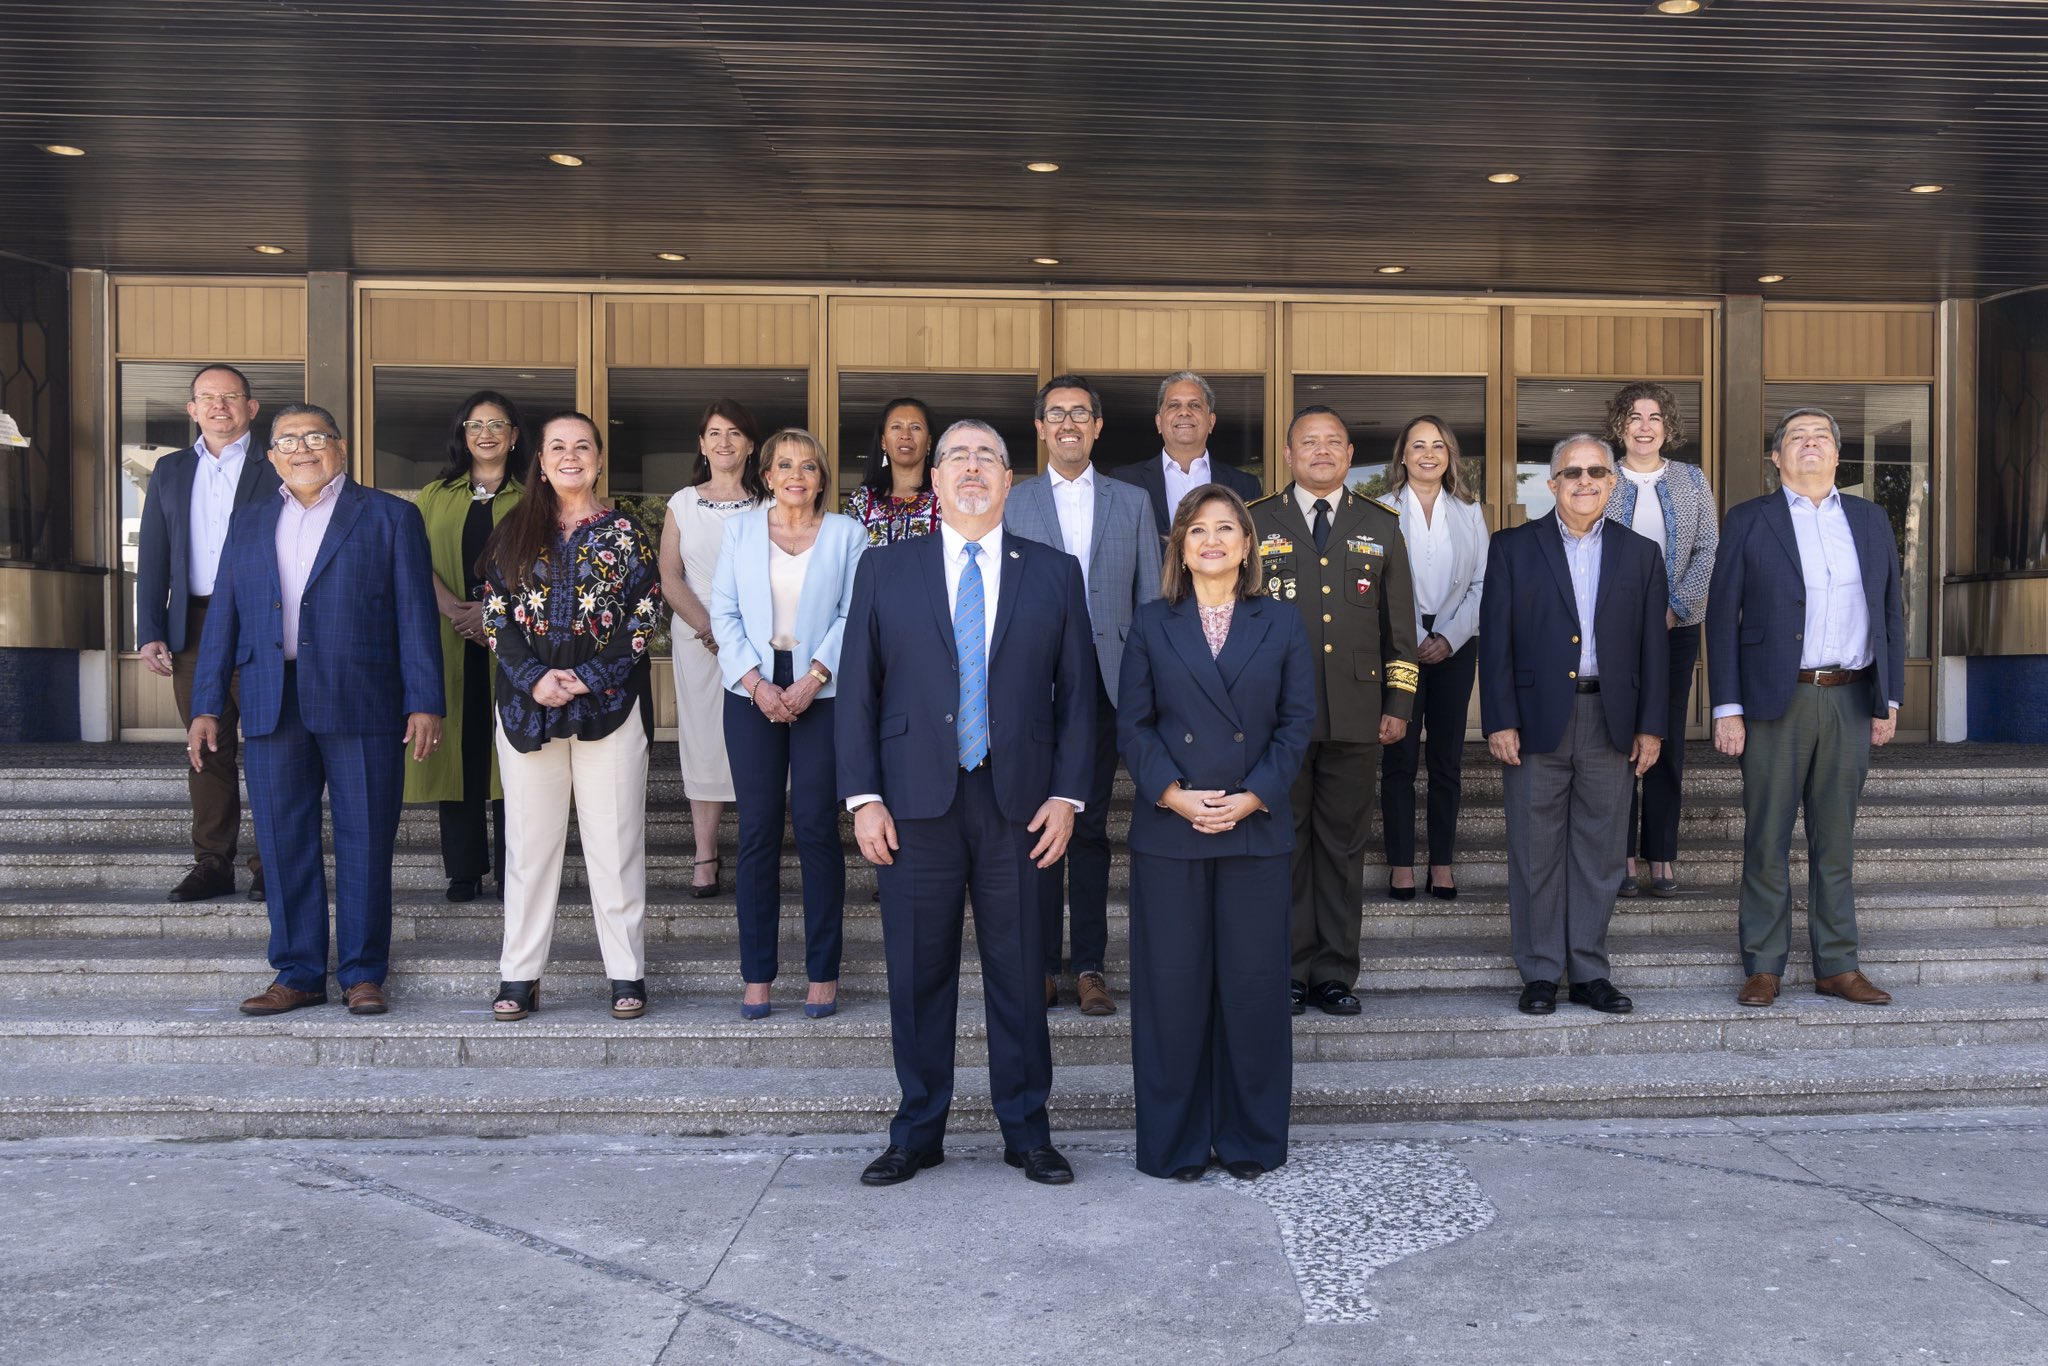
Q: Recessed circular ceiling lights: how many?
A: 11